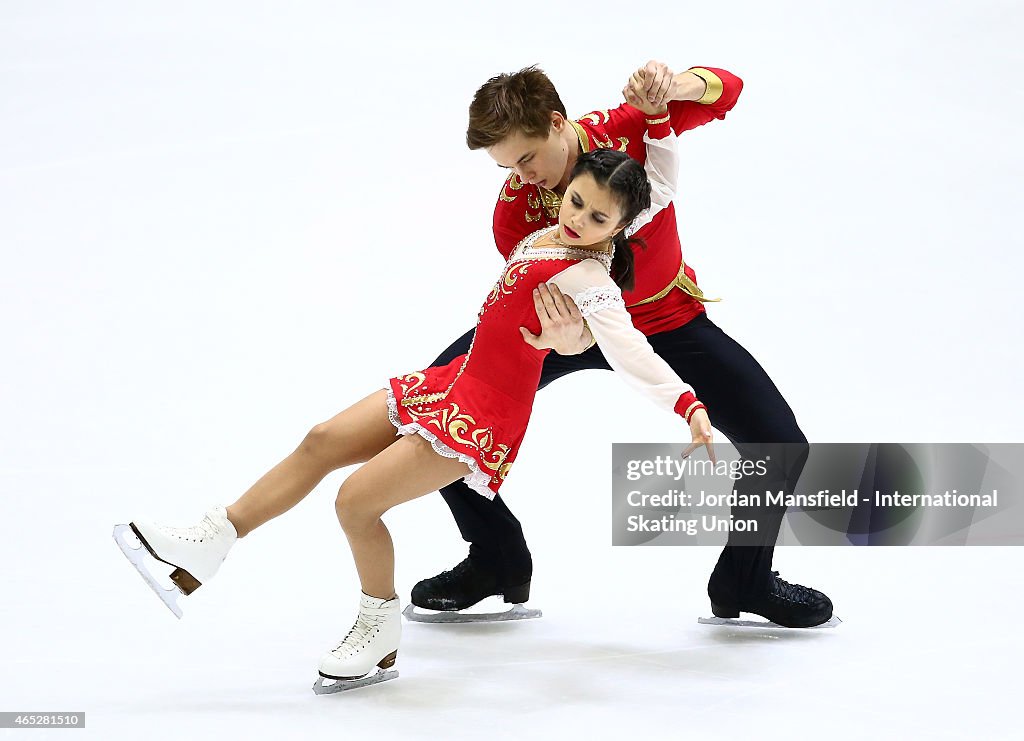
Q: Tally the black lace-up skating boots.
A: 2